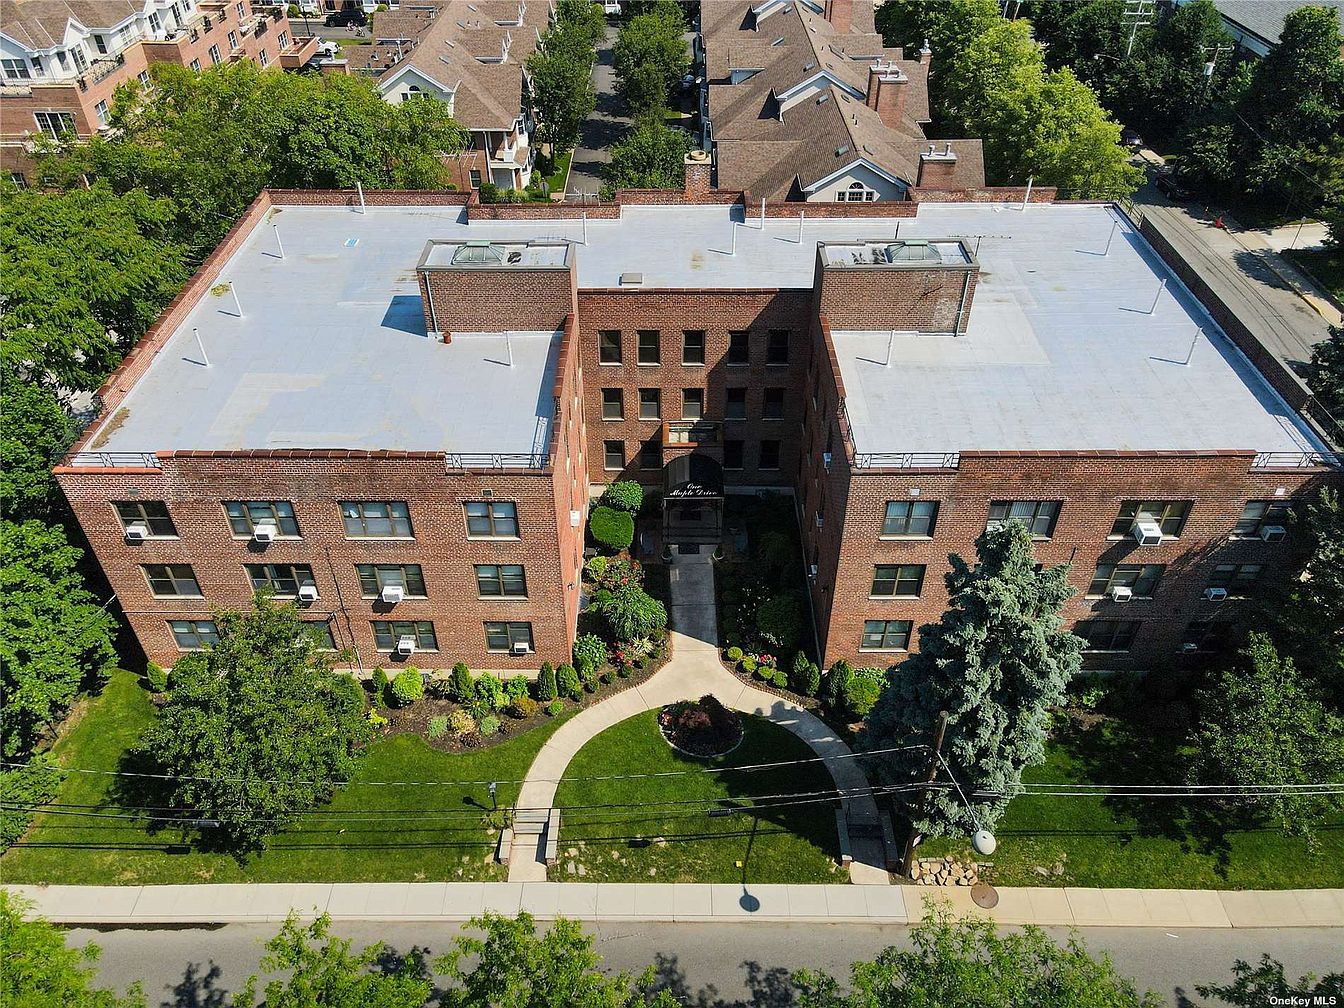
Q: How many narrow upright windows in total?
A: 14